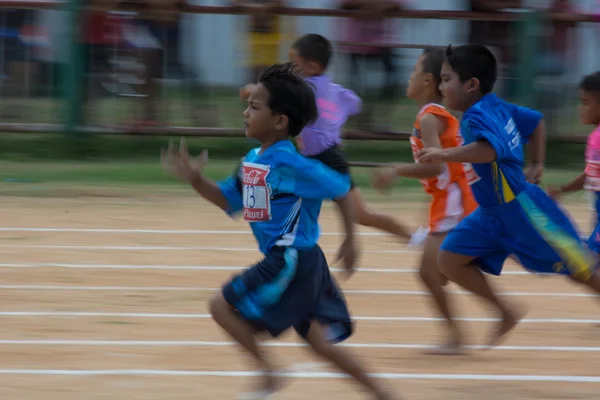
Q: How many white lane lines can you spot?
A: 7